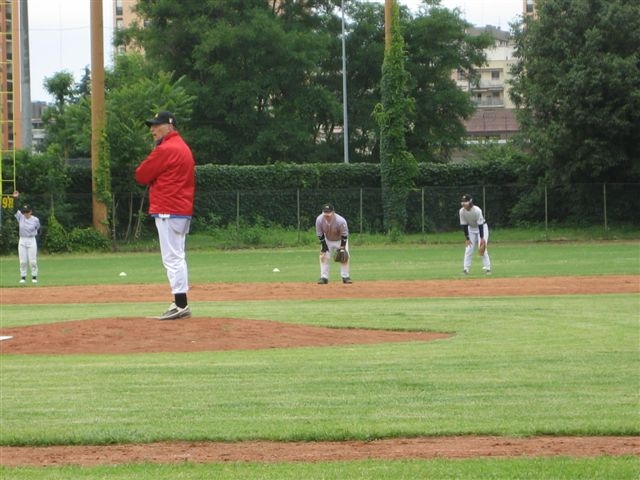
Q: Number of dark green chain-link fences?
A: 1